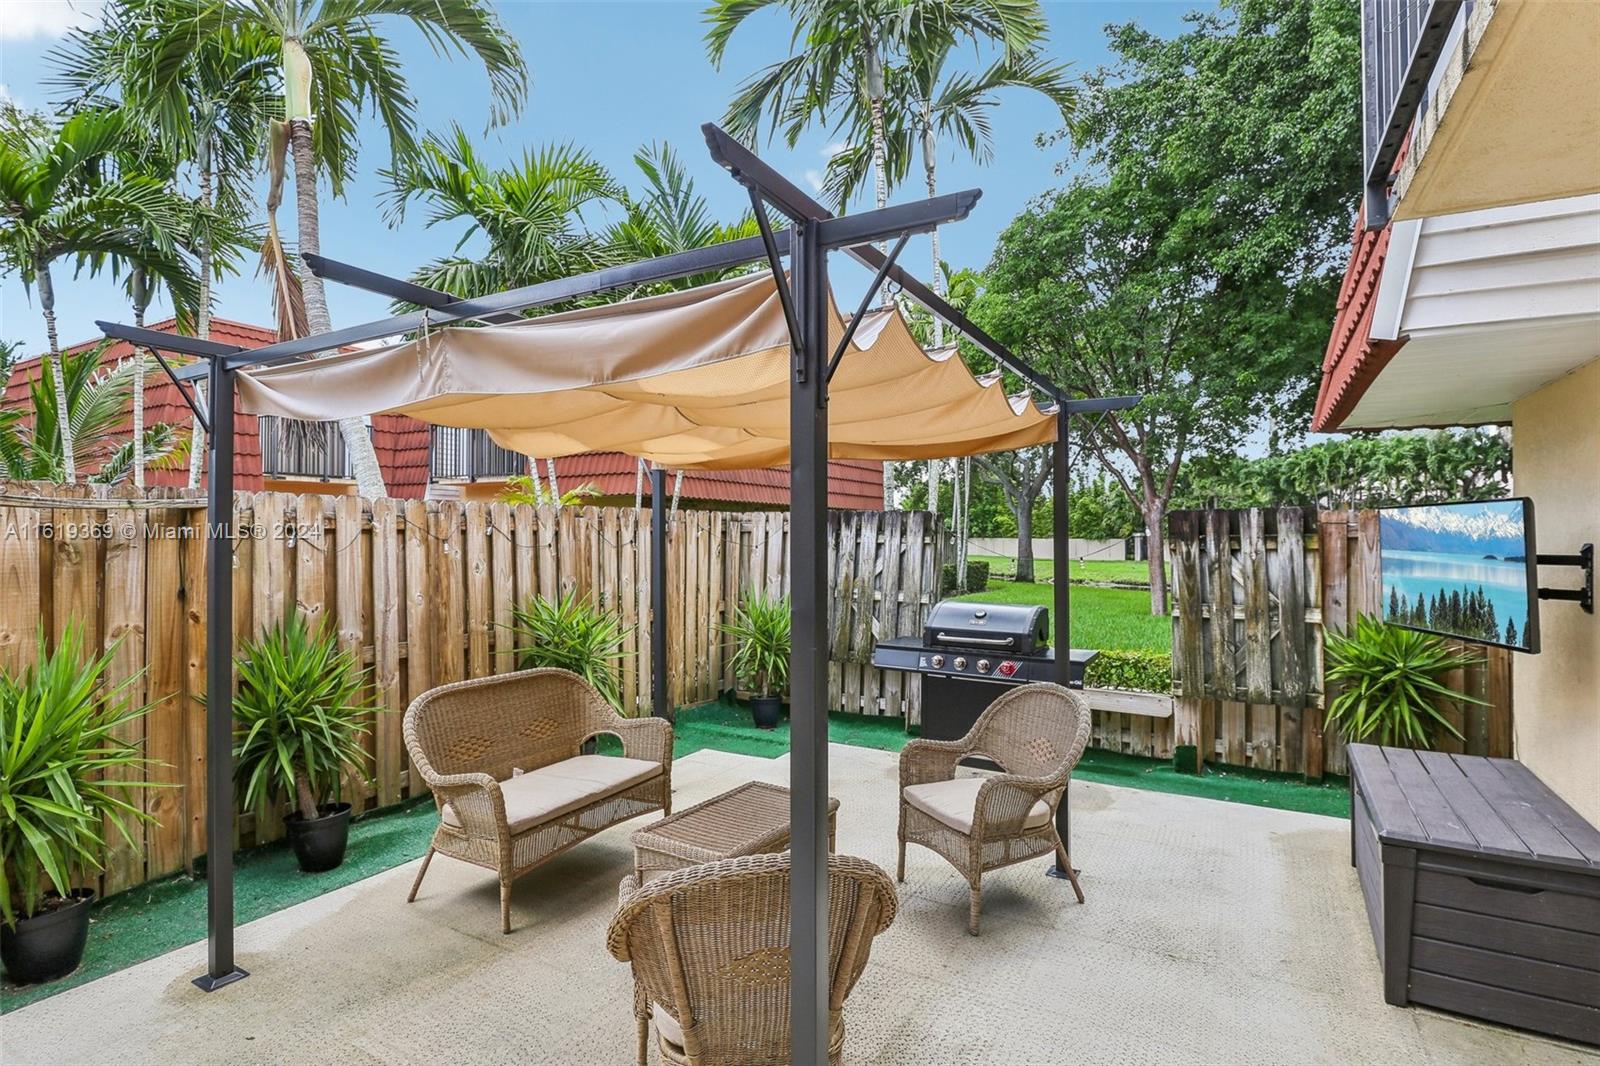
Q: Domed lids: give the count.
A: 1